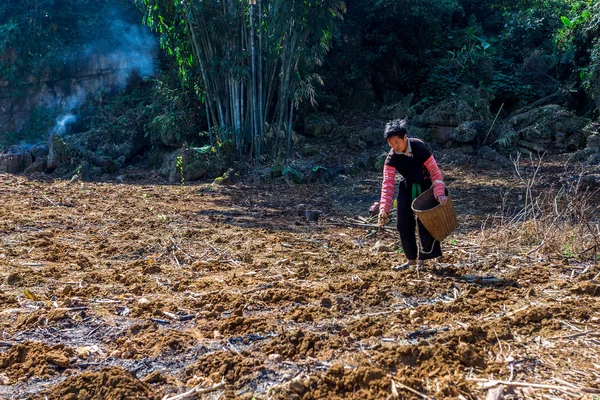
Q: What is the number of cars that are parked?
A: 0